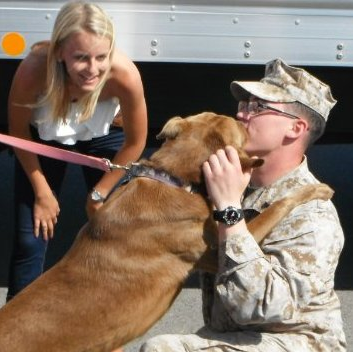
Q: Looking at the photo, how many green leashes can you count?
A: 0